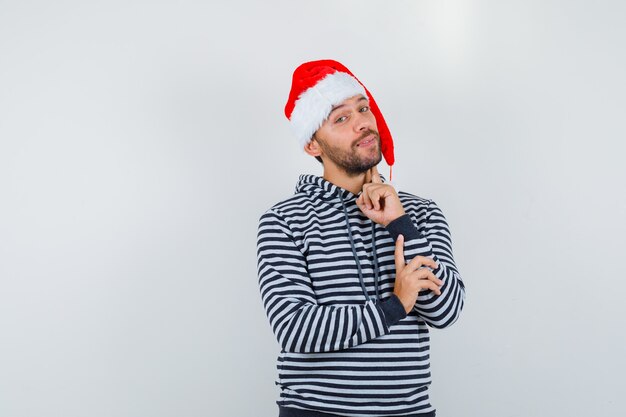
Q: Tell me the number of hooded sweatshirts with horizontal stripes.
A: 1